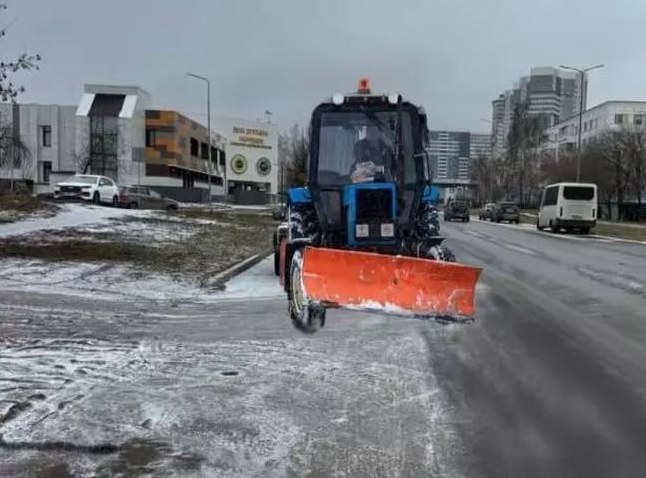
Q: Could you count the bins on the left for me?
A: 0